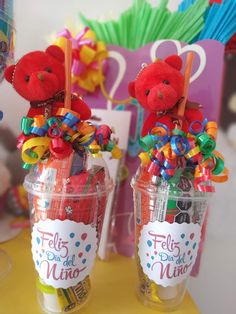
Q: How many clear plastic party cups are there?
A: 2